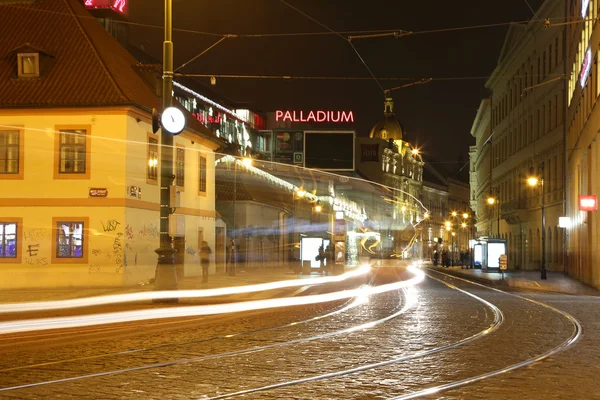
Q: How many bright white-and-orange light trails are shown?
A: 2